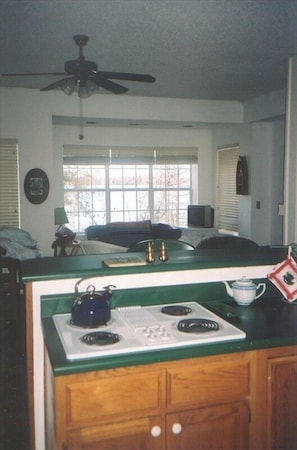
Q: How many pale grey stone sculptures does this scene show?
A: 0